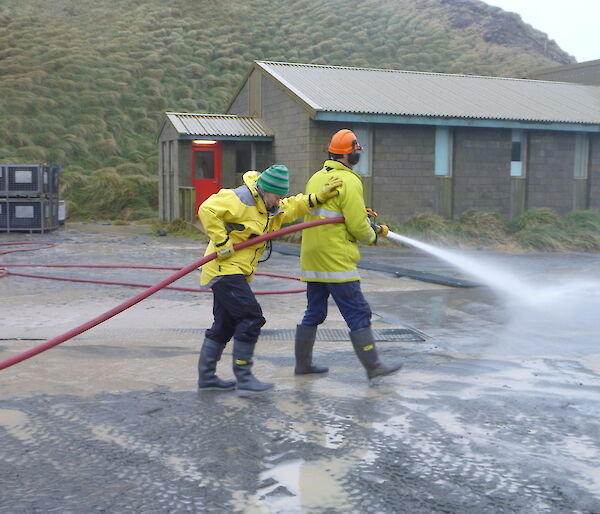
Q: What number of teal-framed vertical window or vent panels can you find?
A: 4